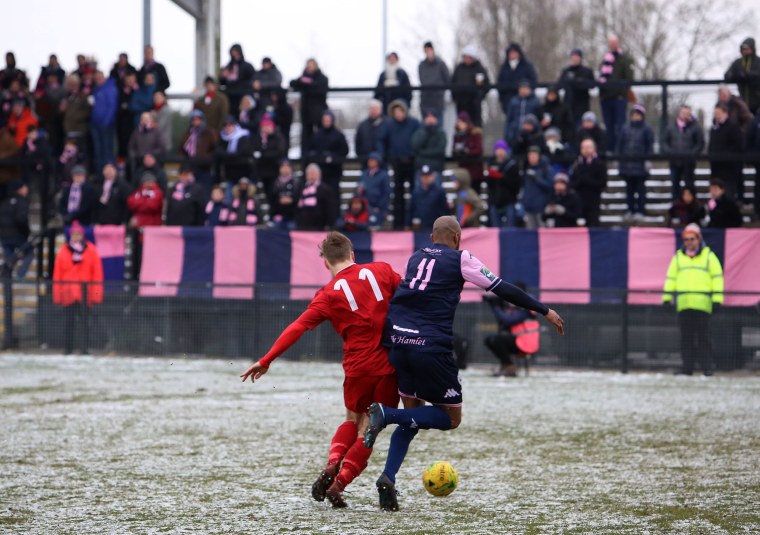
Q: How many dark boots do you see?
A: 4